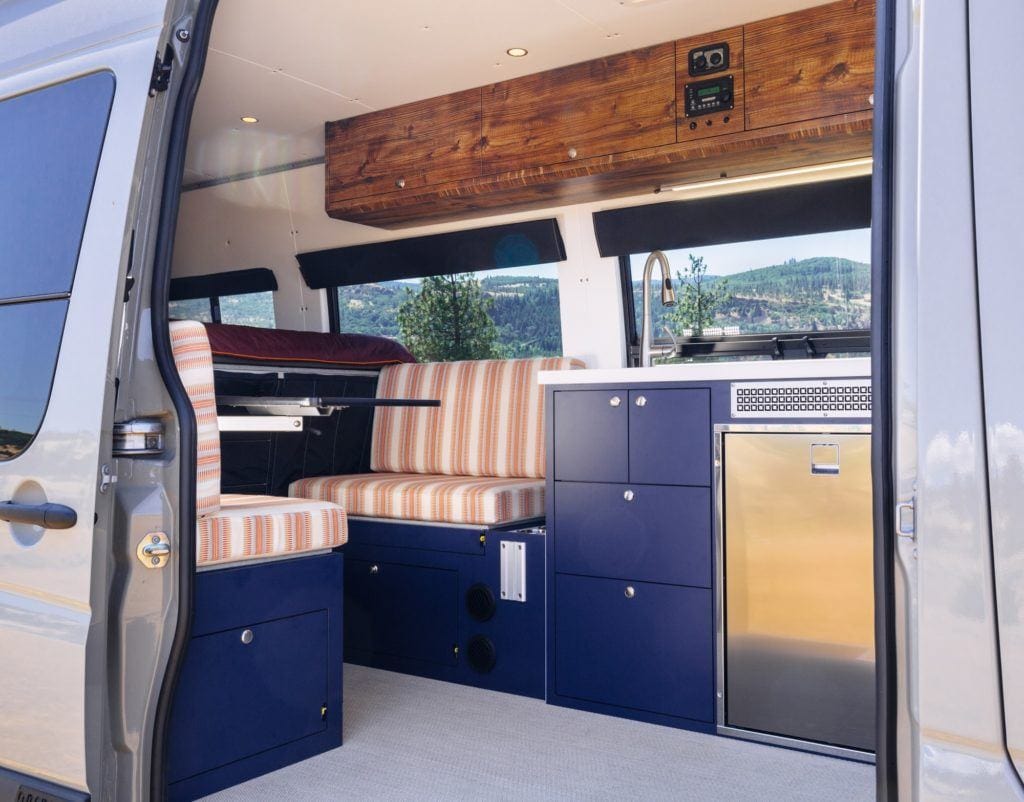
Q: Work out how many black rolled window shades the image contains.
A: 3